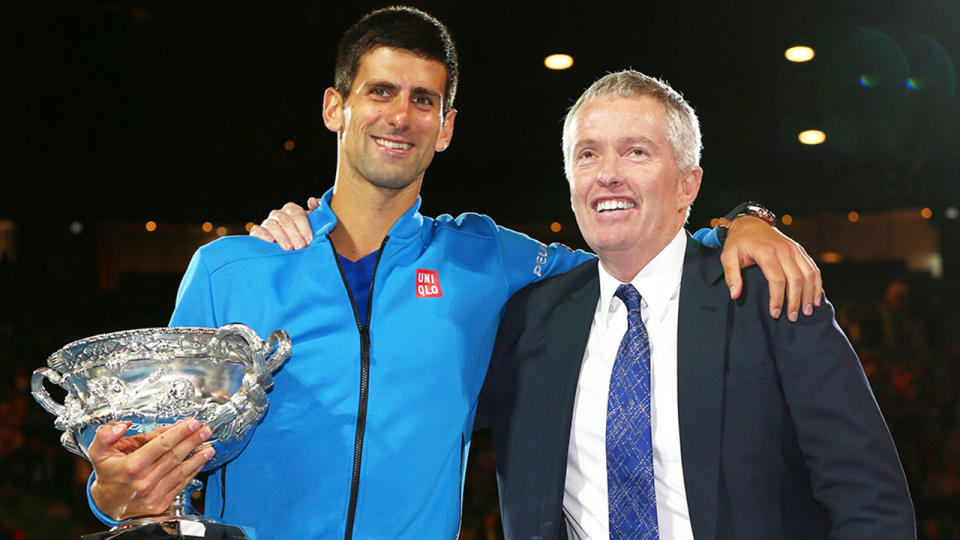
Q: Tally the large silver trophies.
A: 1